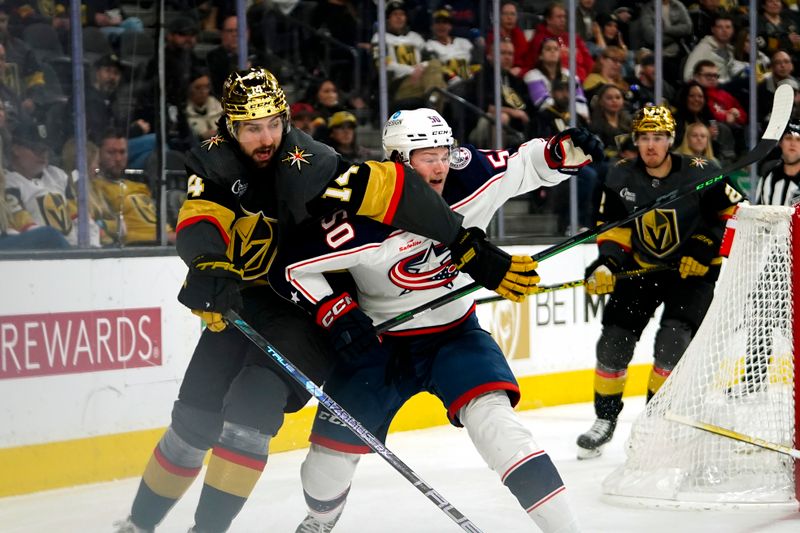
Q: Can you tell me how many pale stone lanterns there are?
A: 0